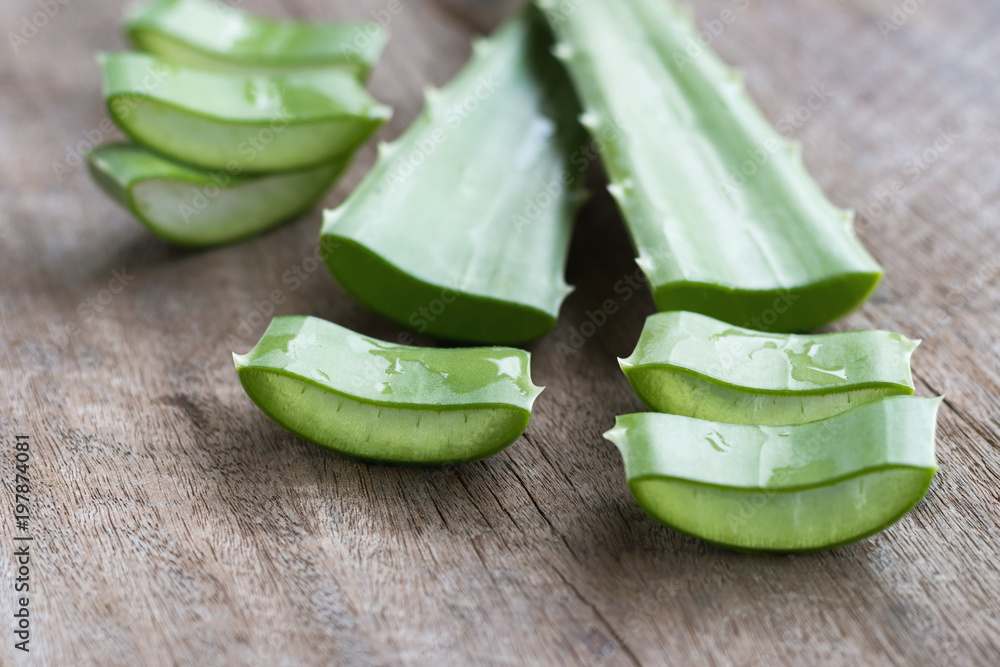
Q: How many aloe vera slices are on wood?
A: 6